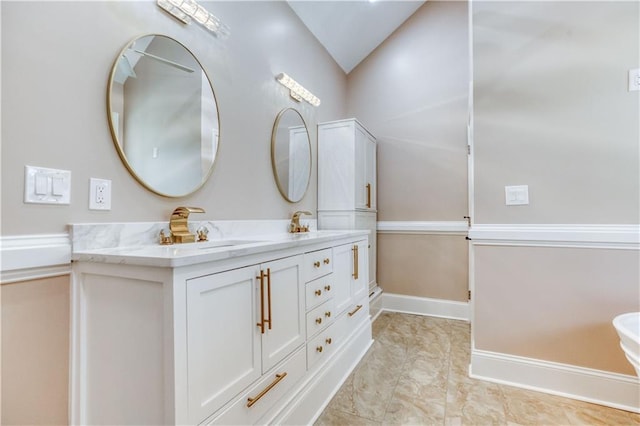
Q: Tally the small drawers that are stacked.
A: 4